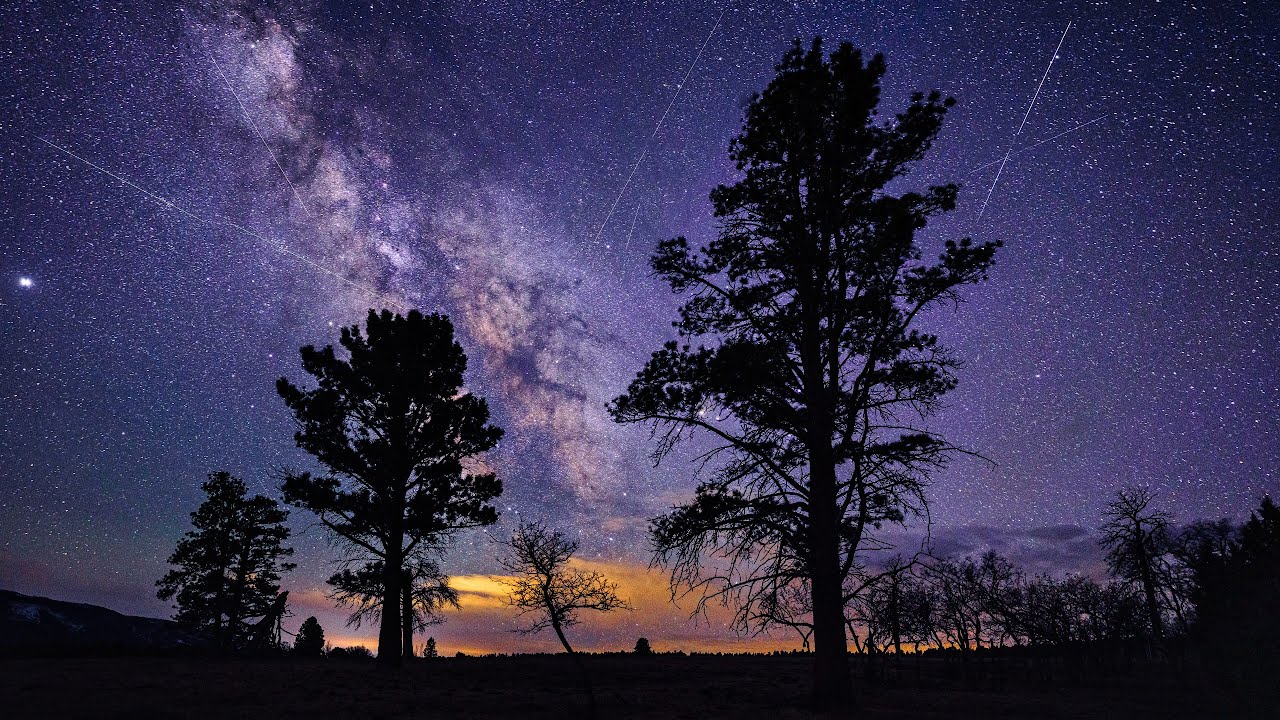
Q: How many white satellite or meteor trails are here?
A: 6